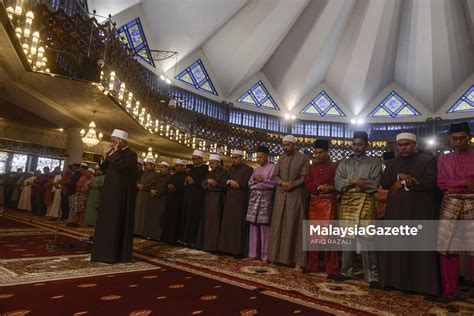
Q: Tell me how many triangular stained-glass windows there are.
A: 6